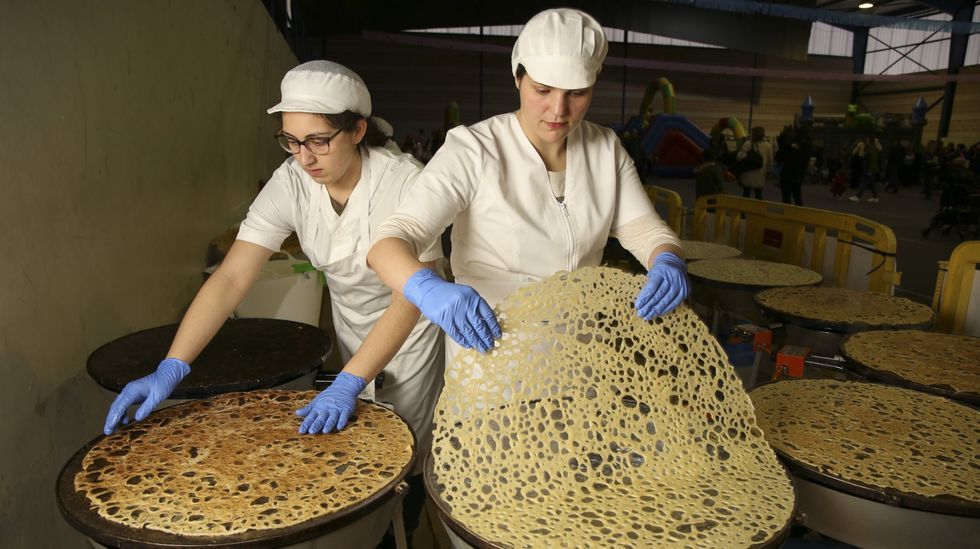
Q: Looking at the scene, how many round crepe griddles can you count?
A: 8